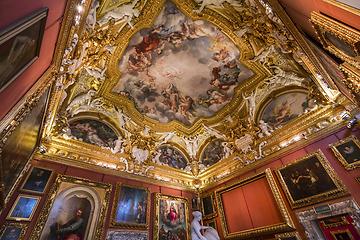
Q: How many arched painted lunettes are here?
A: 4